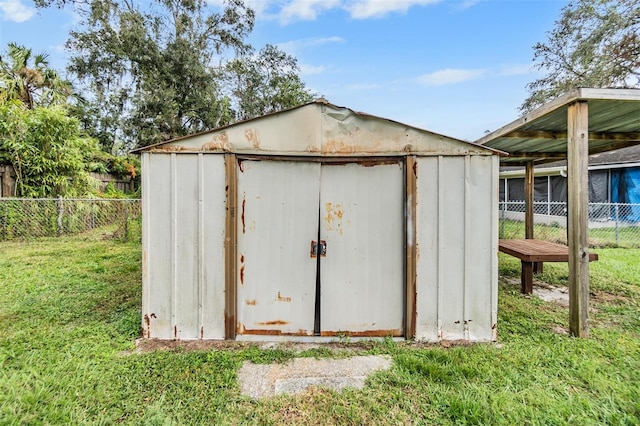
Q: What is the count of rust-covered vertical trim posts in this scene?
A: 2